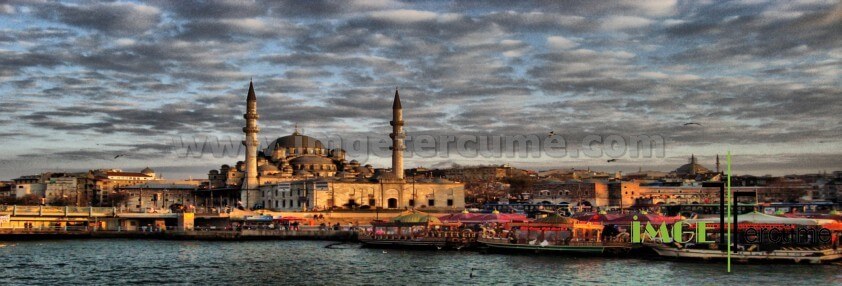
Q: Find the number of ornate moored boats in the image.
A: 3